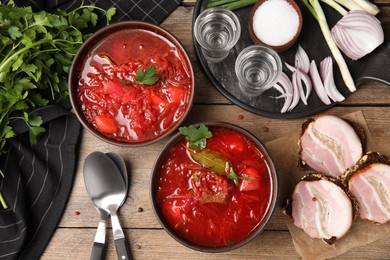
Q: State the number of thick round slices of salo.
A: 3